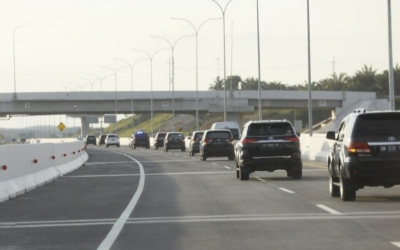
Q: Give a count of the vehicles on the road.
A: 11